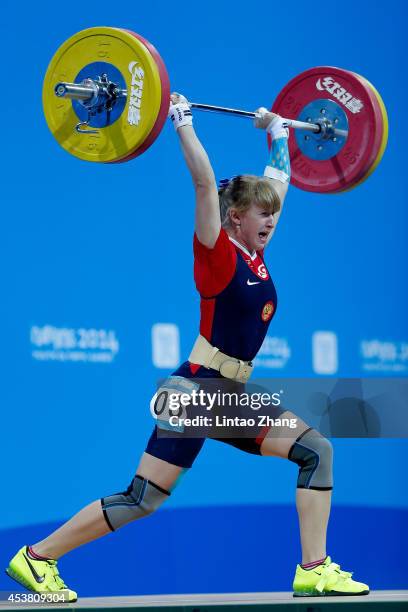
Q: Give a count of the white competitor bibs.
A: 1